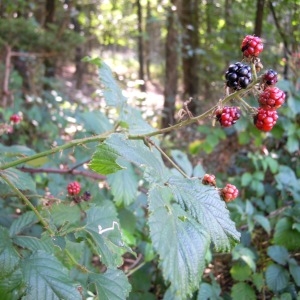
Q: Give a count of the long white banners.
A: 0